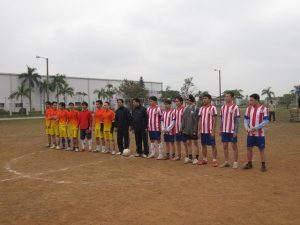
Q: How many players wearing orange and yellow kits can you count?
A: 6